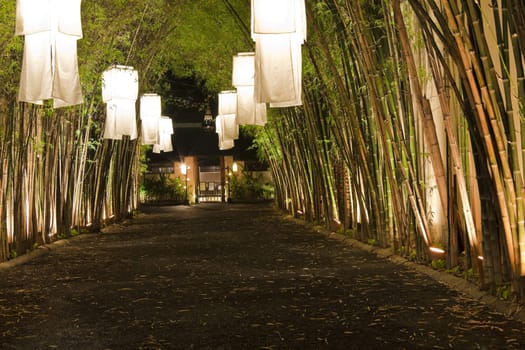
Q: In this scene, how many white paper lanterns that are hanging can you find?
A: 8